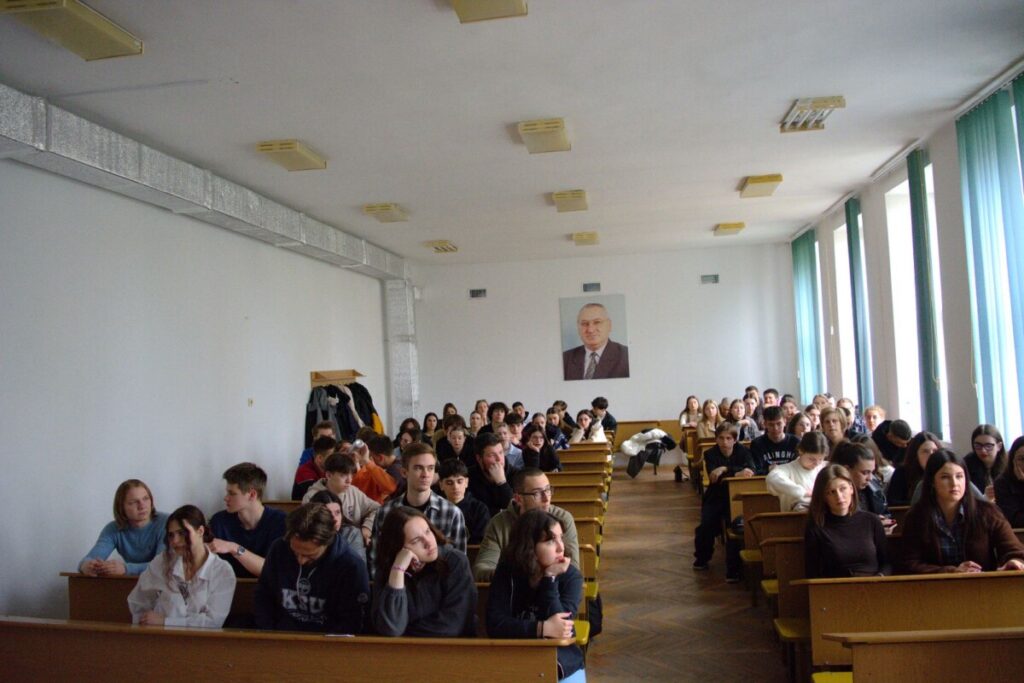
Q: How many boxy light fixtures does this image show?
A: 11